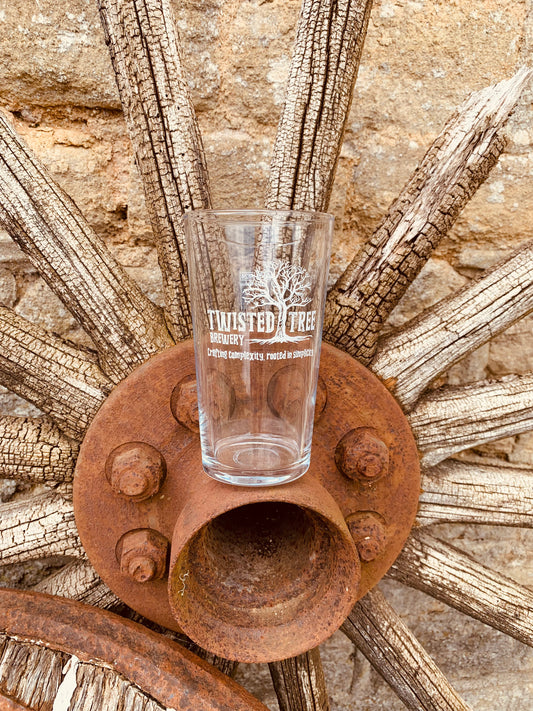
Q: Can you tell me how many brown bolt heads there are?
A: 6